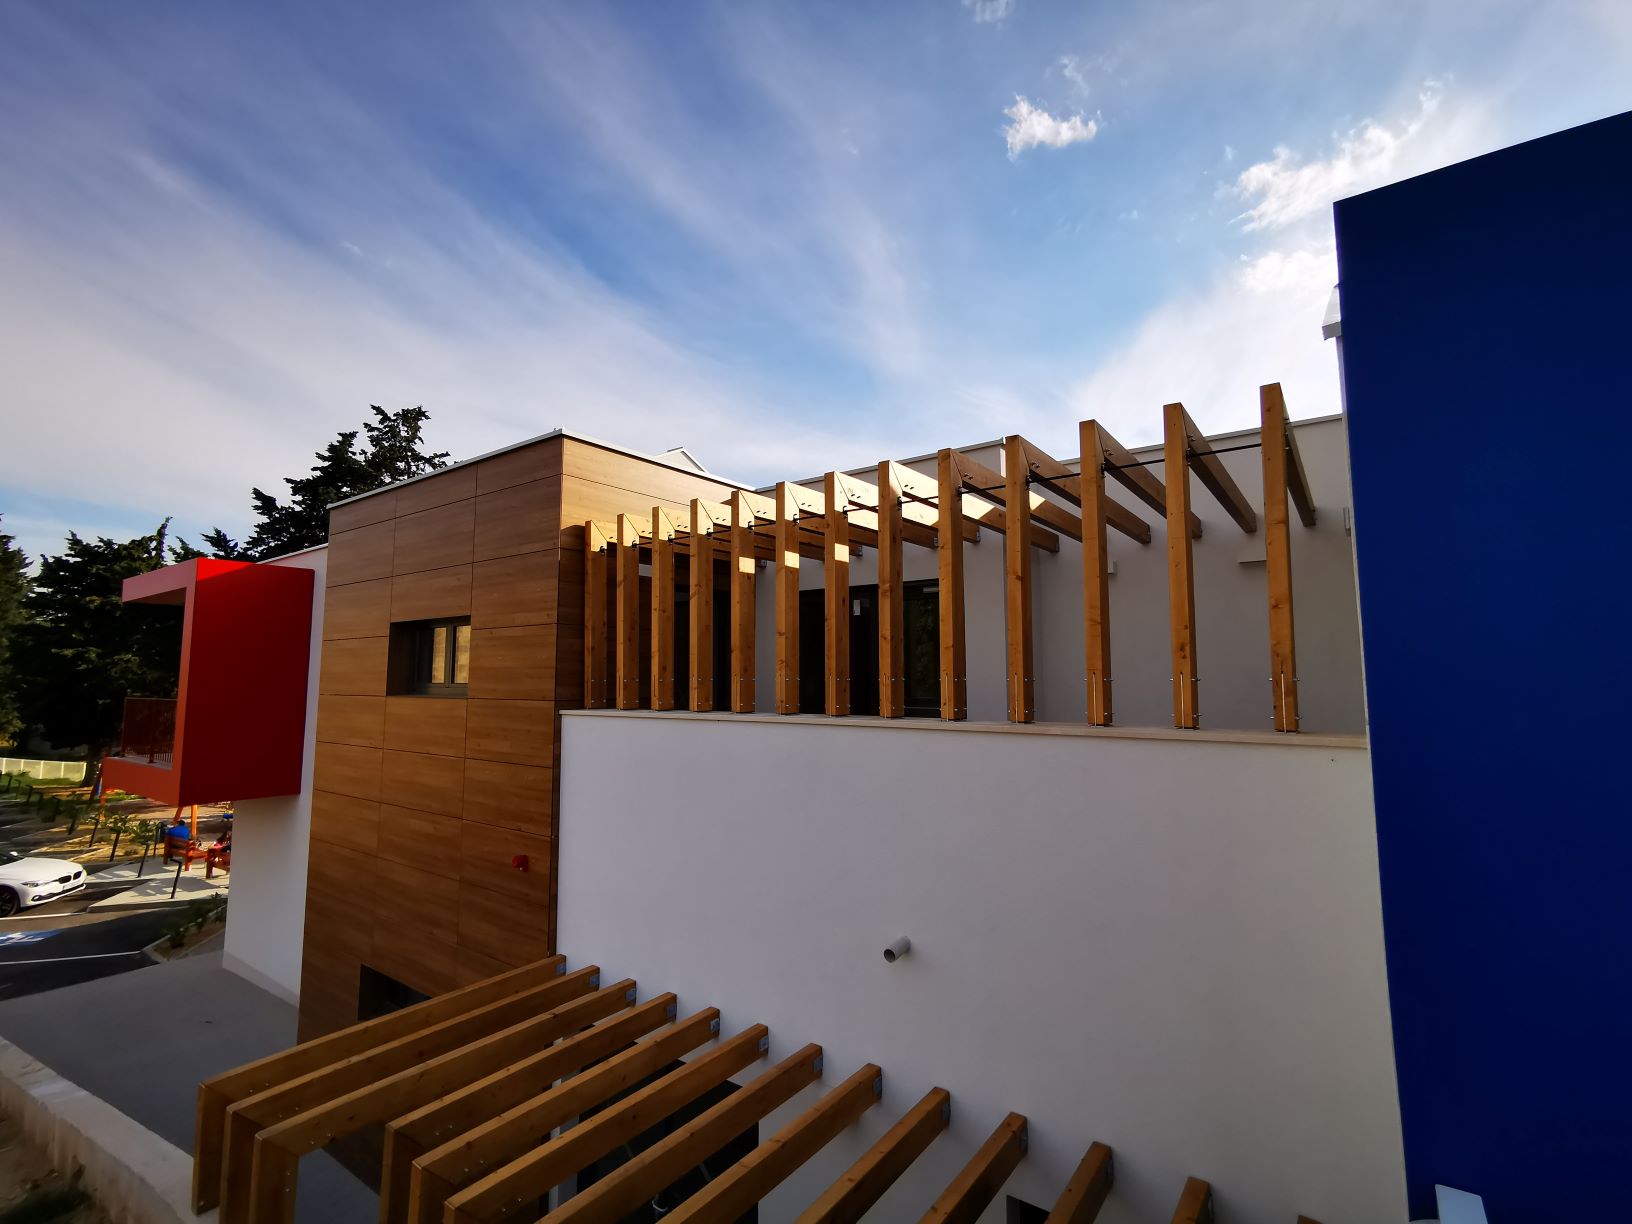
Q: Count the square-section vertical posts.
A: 13